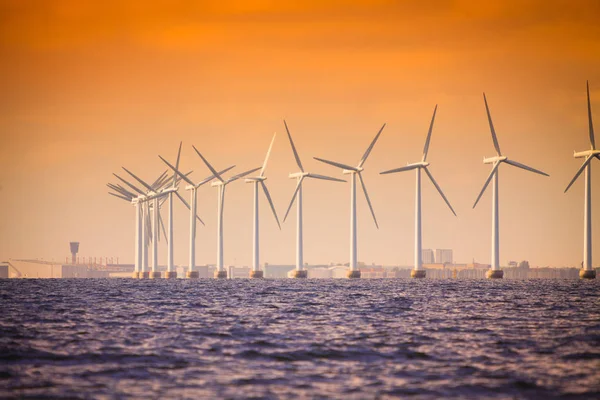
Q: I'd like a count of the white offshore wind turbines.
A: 12